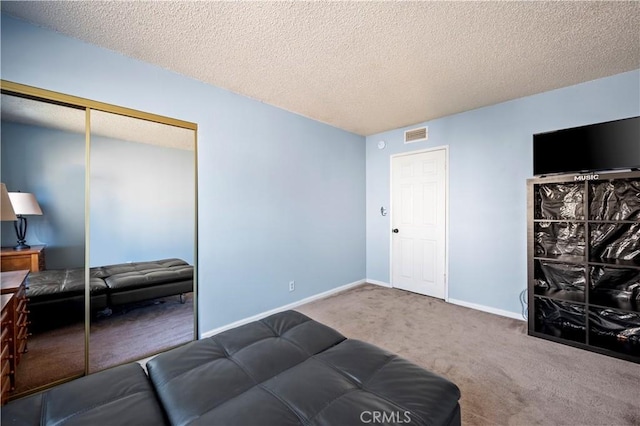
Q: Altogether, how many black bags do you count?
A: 8